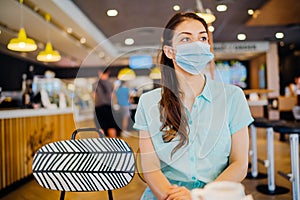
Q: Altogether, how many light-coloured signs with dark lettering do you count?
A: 1